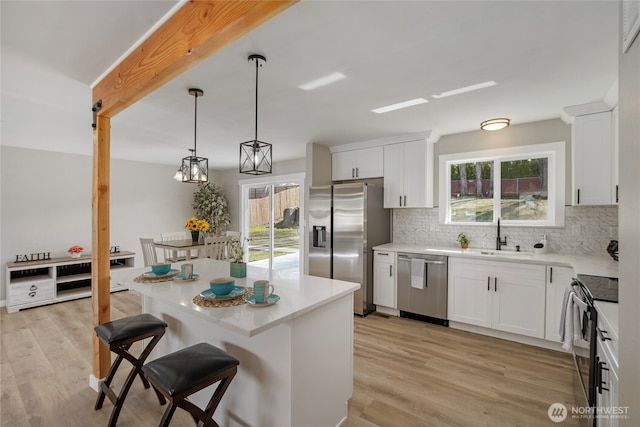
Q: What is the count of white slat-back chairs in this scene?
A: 4